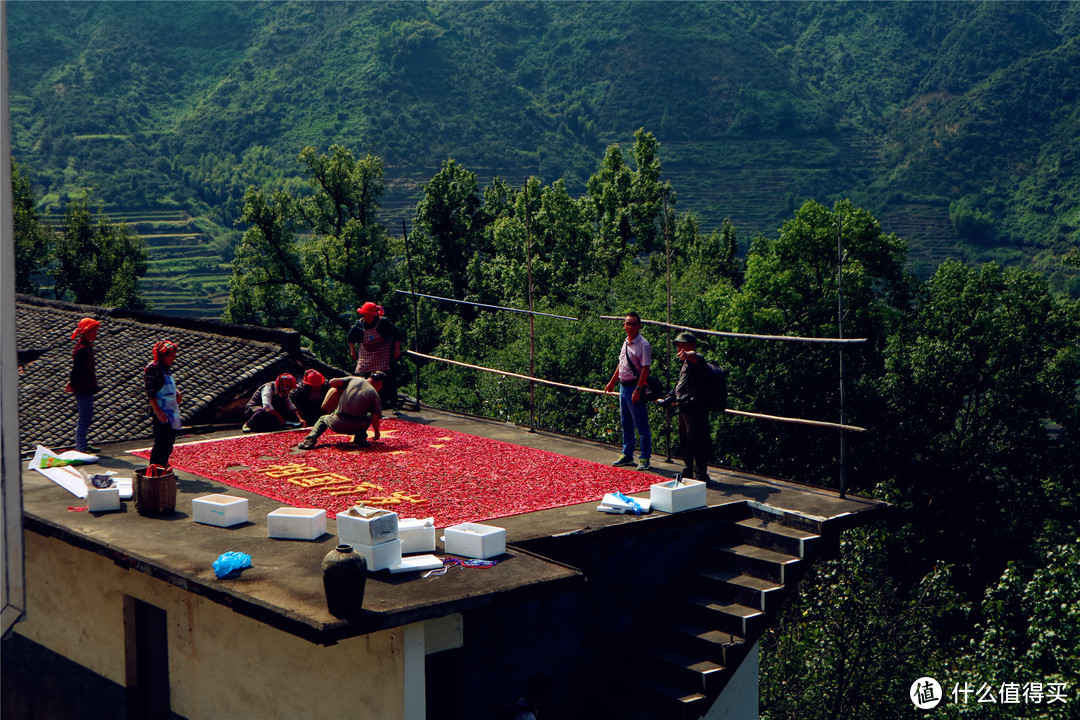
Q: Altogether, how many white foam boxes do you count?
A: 8